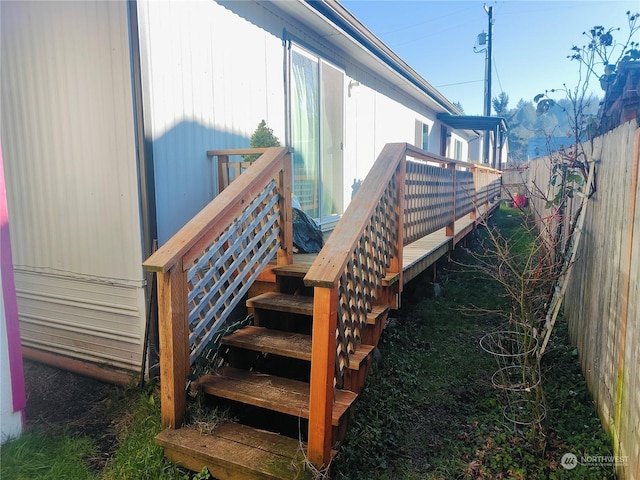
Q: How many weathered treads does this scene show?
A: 5